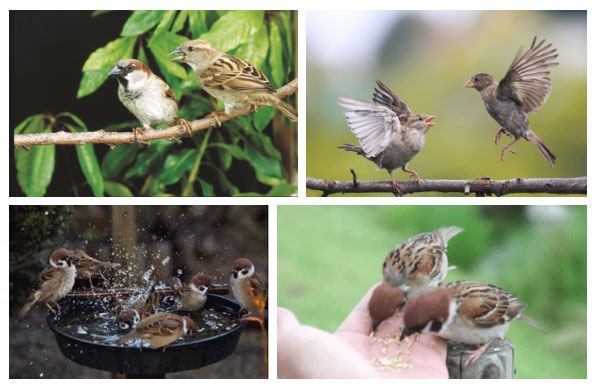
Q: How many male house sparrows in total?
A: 1